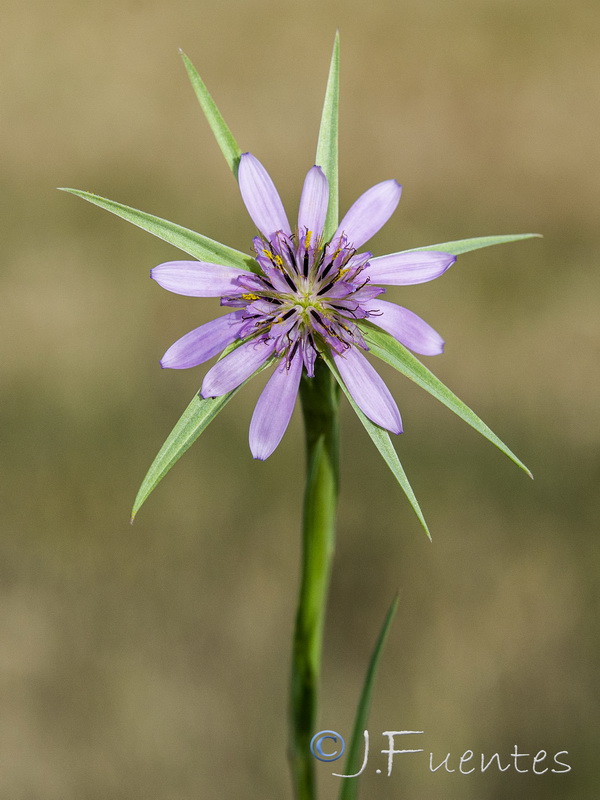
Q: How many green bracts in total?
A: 7